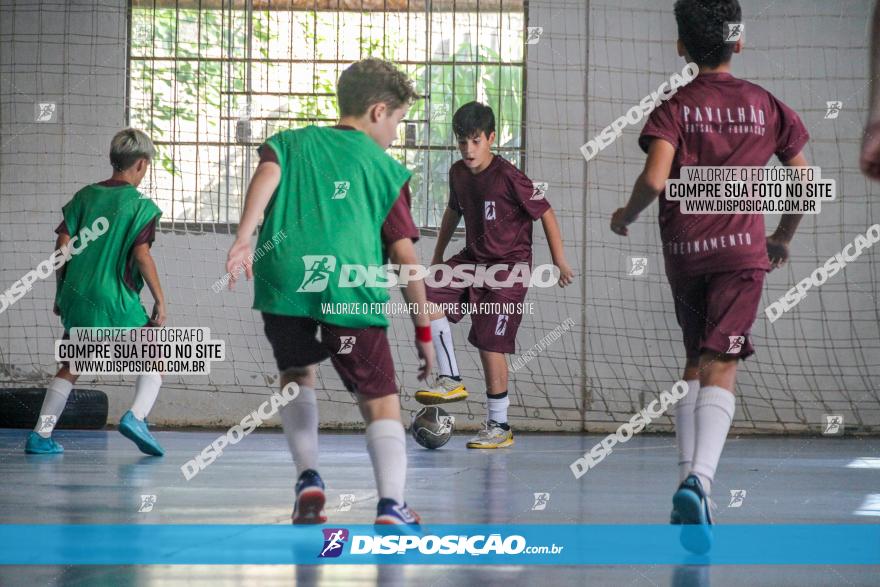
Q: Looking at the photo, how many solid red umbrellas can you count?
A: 0